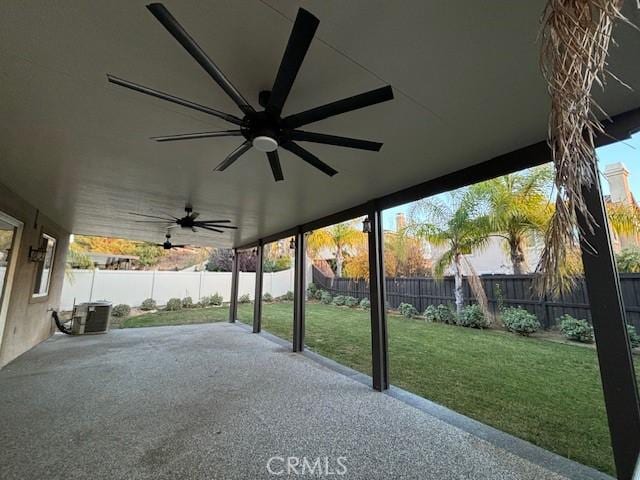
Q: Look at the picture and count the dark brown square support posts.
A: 5